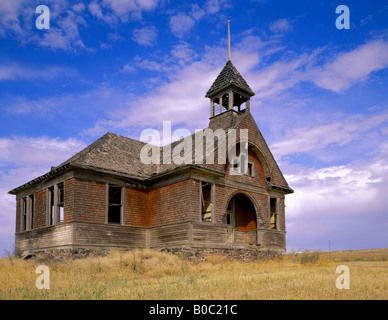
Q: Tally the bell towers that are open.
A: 1